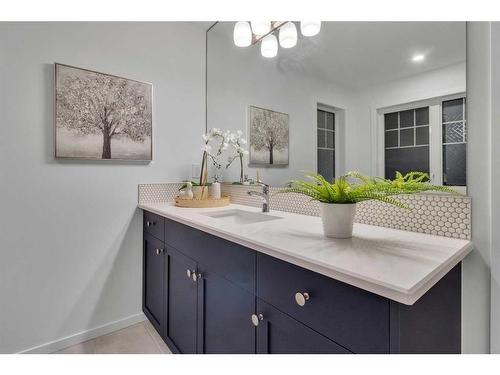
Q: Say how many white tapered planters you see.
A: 1